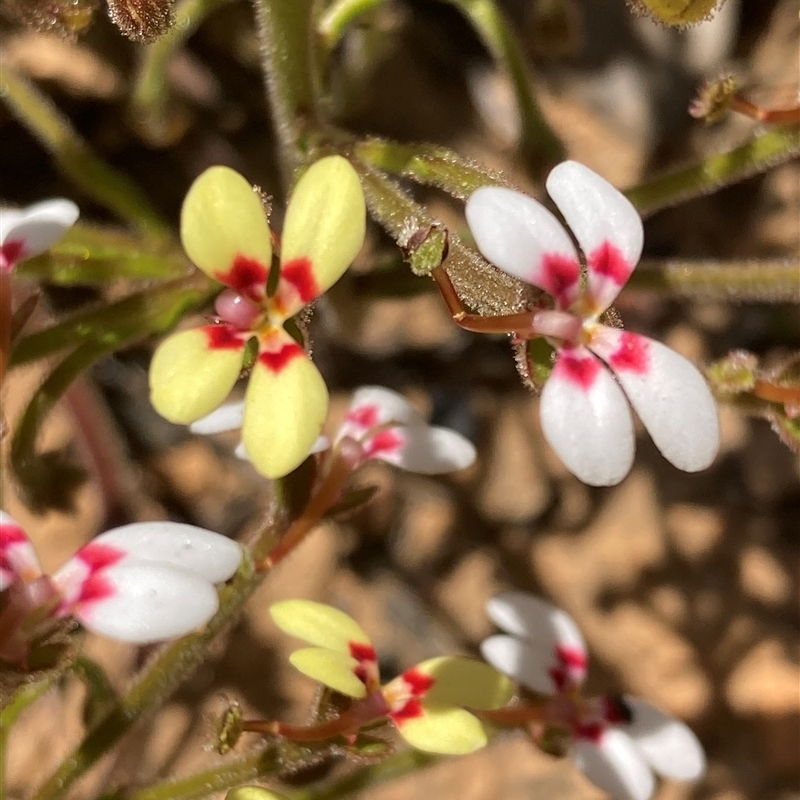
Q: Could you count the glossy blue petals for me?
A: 0